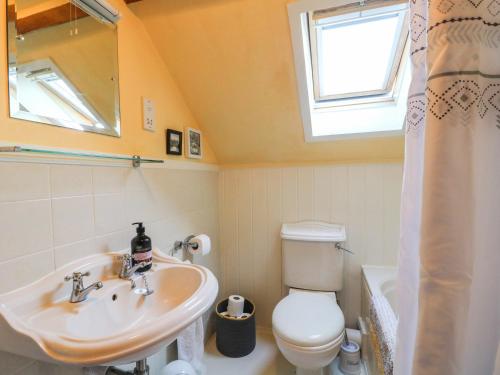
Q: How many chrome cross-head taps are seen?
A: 2